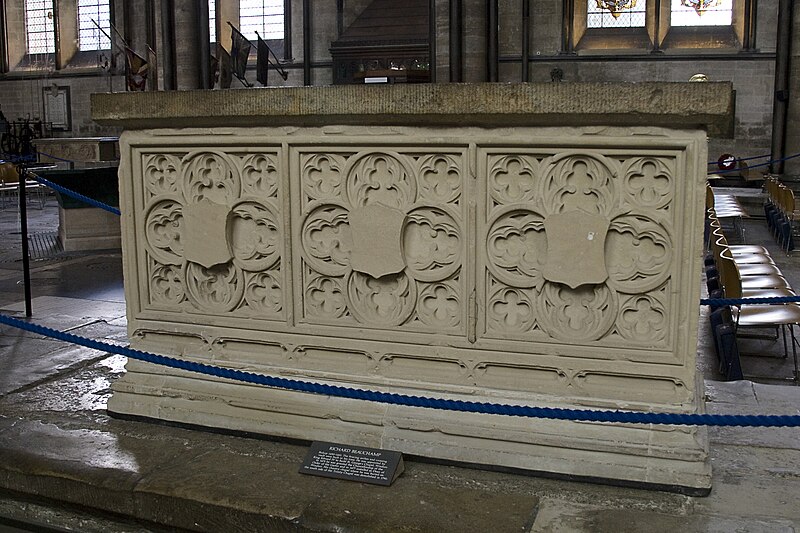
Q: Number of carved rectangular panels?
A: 3